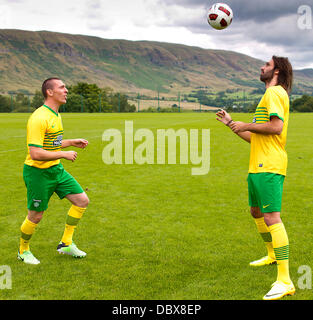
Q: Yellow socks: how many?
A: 4